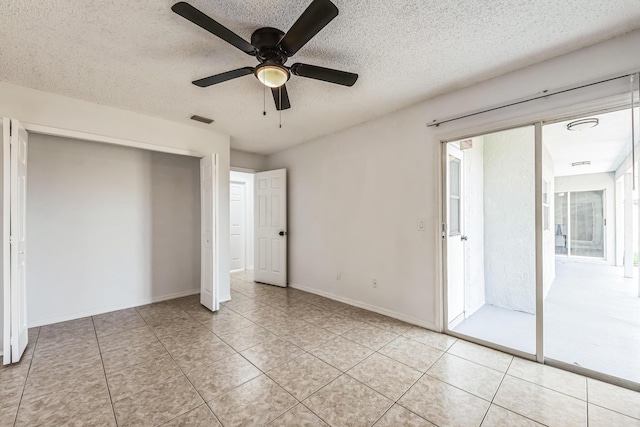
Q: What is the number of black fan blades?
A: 5